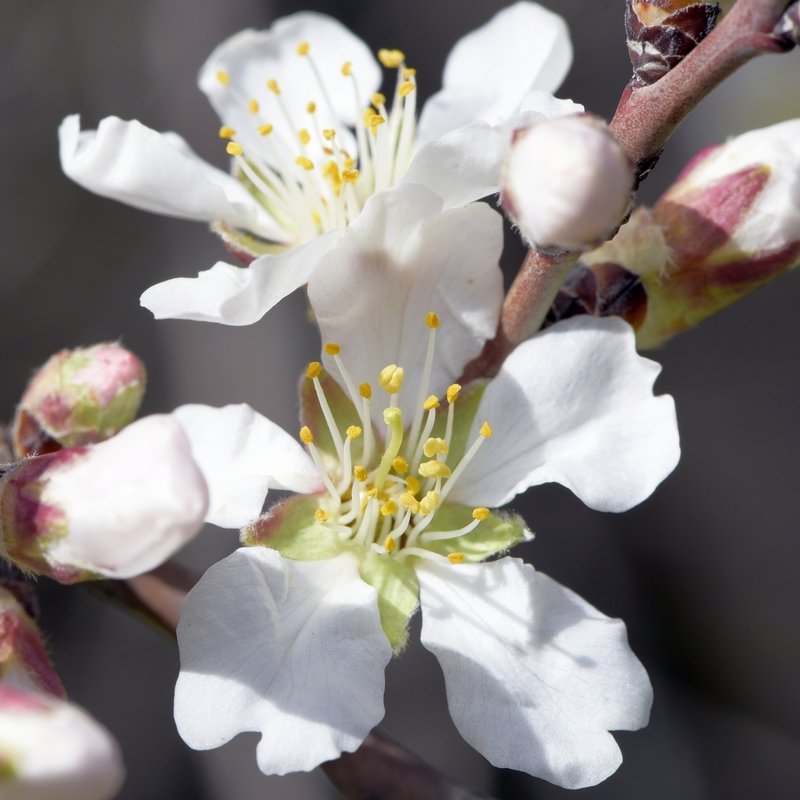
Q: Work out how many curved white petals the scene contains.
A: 10